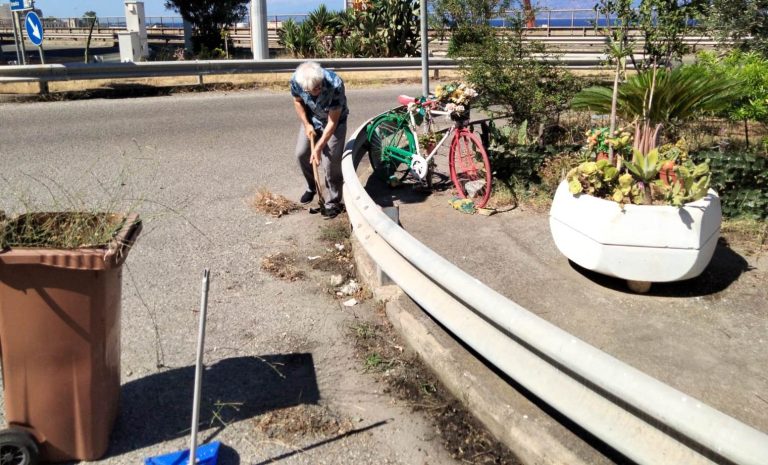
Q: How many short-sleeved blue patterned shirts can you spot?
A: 1